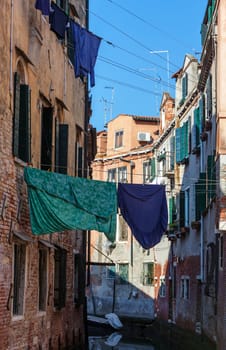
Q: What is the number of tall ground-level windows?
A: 4